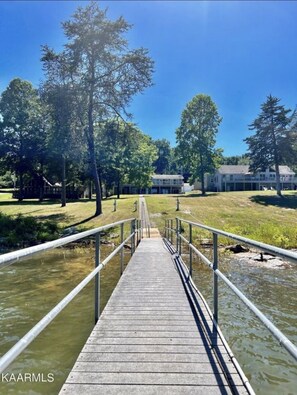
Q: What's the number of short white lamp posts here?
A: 3